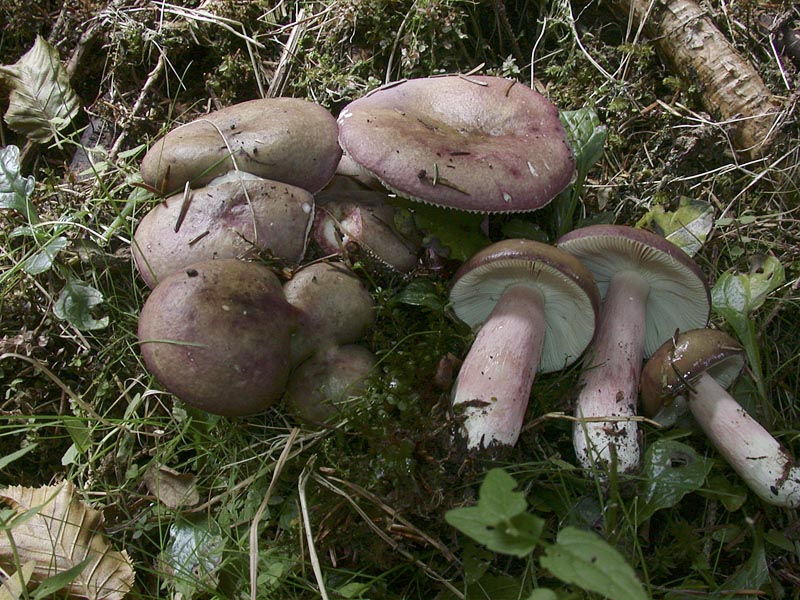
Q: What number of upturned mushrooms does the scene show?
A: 3